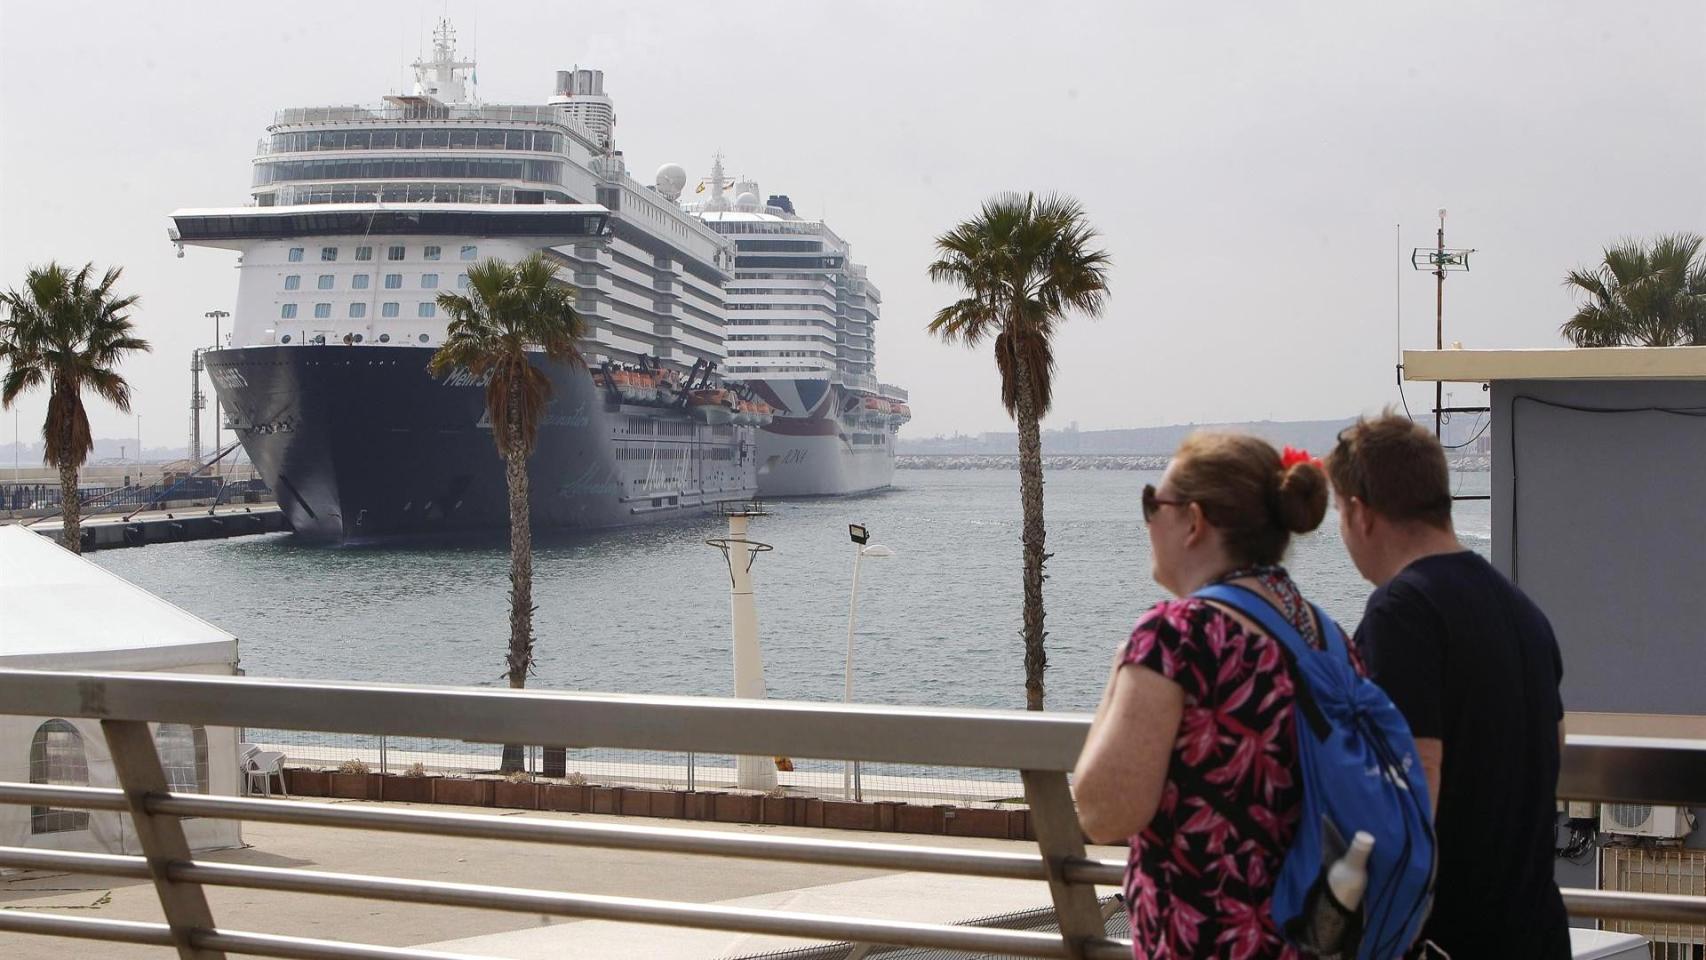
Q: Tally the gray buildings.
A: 1